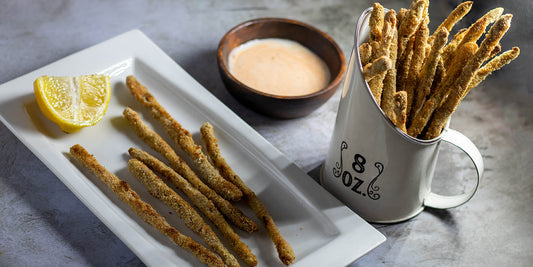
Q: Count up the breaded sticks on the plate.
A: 6